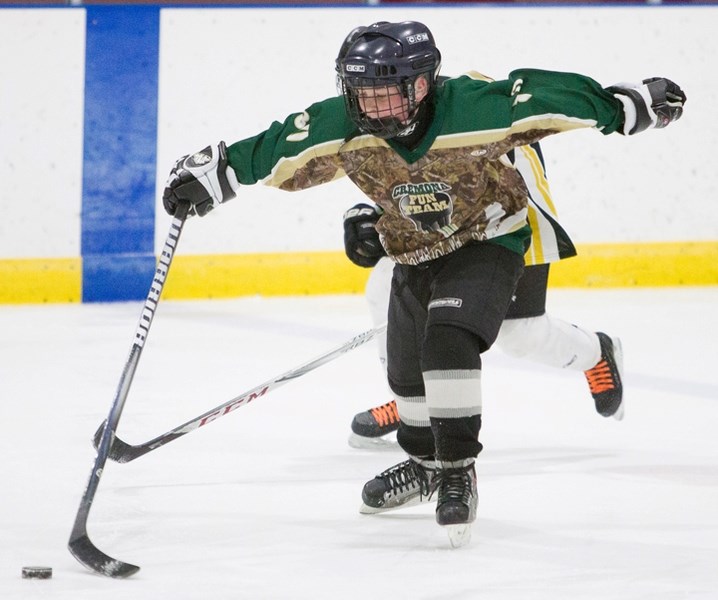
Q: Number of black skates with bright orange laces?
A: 2